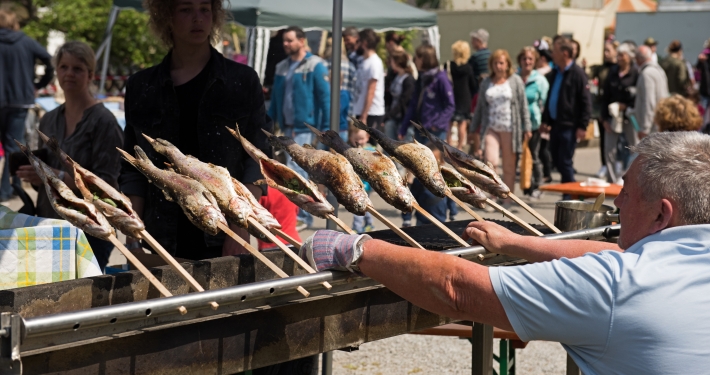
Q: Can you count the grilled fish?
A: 11